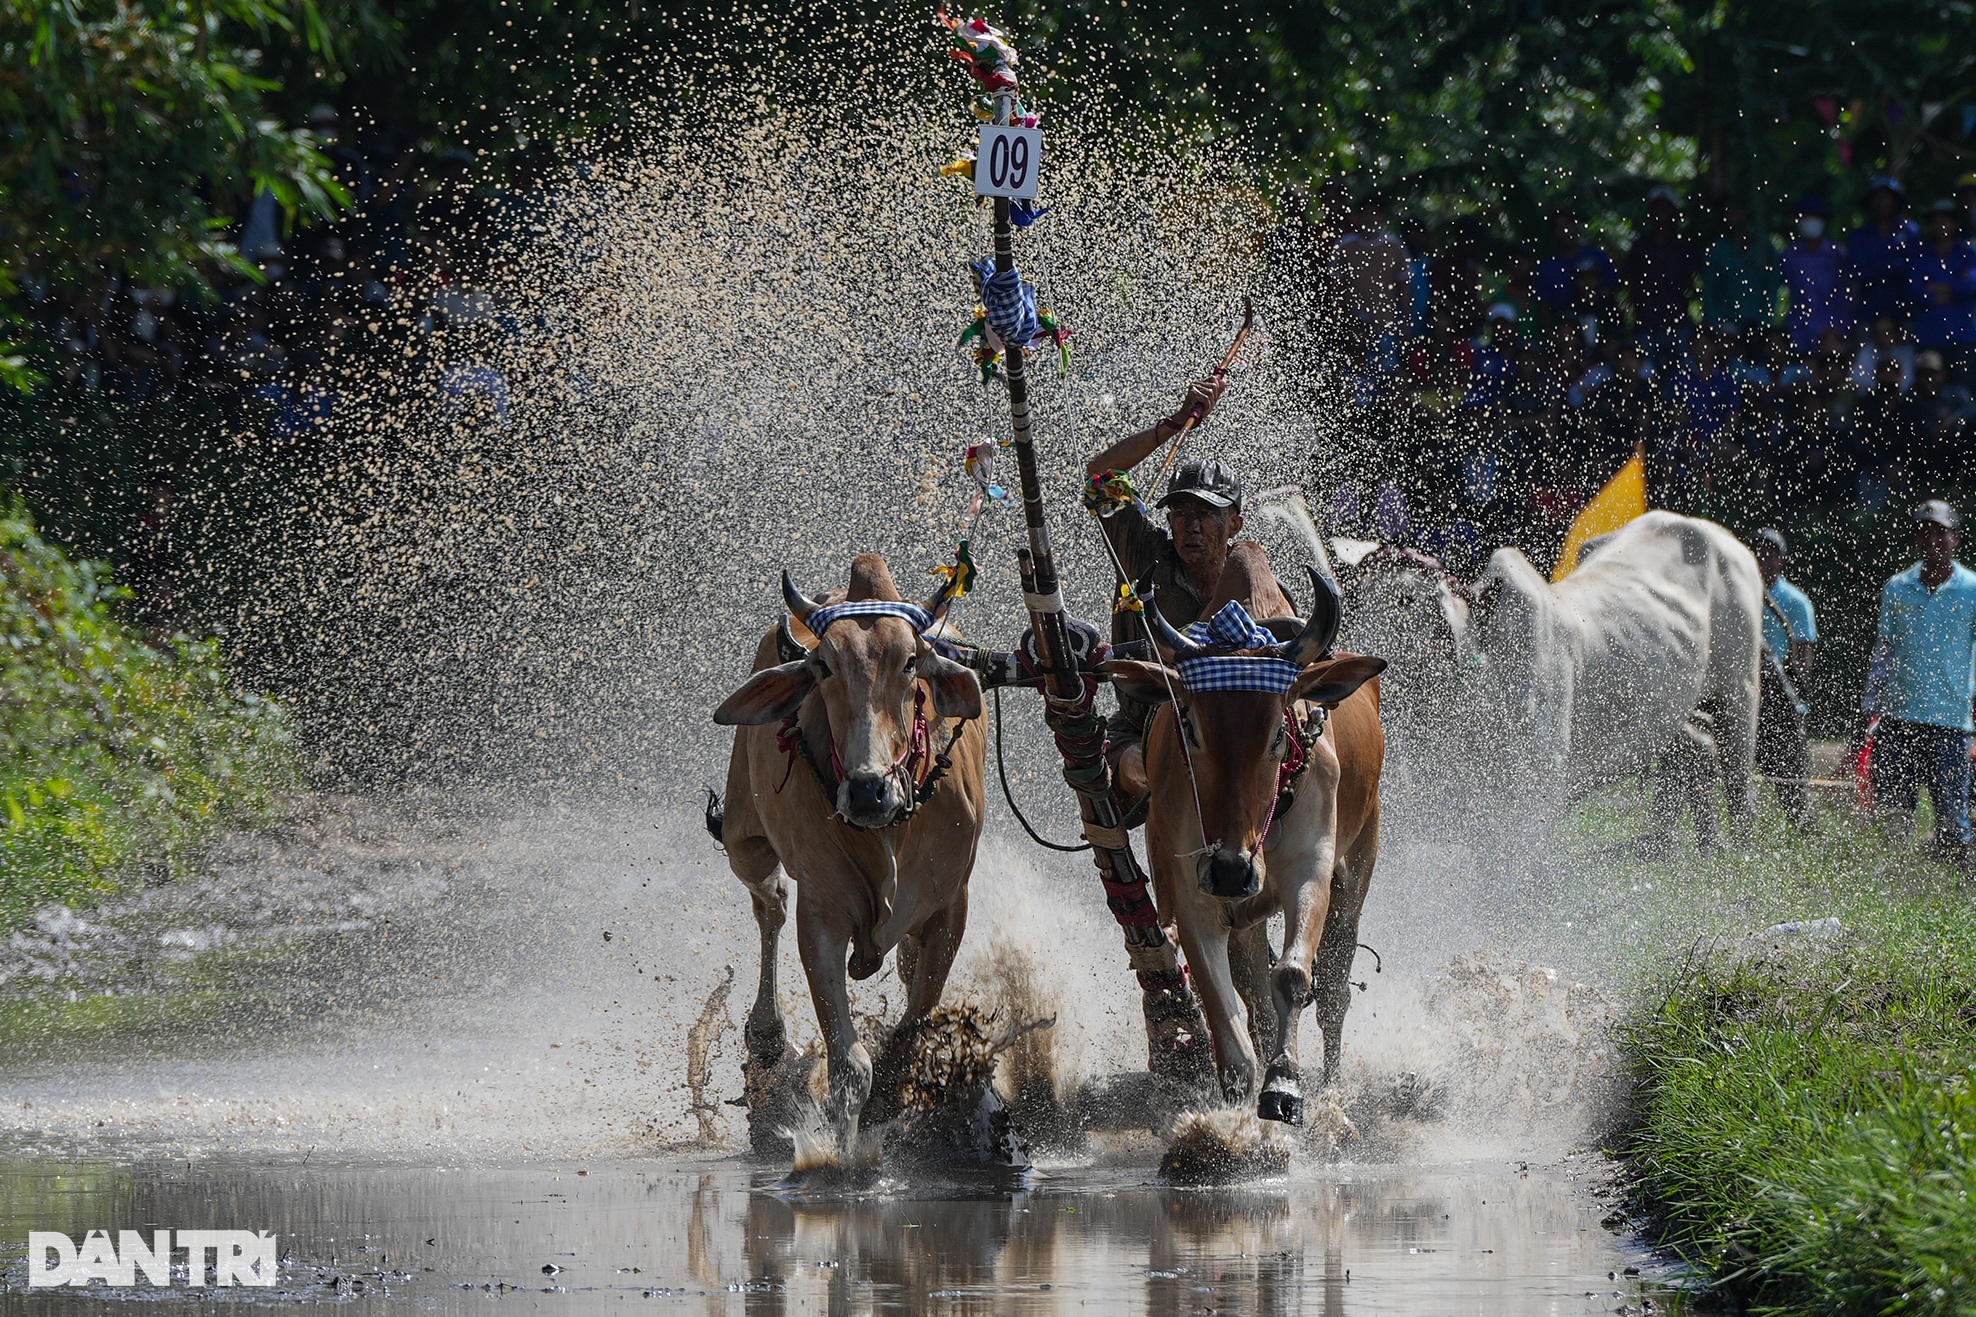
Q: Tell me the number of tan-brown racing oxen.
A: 2